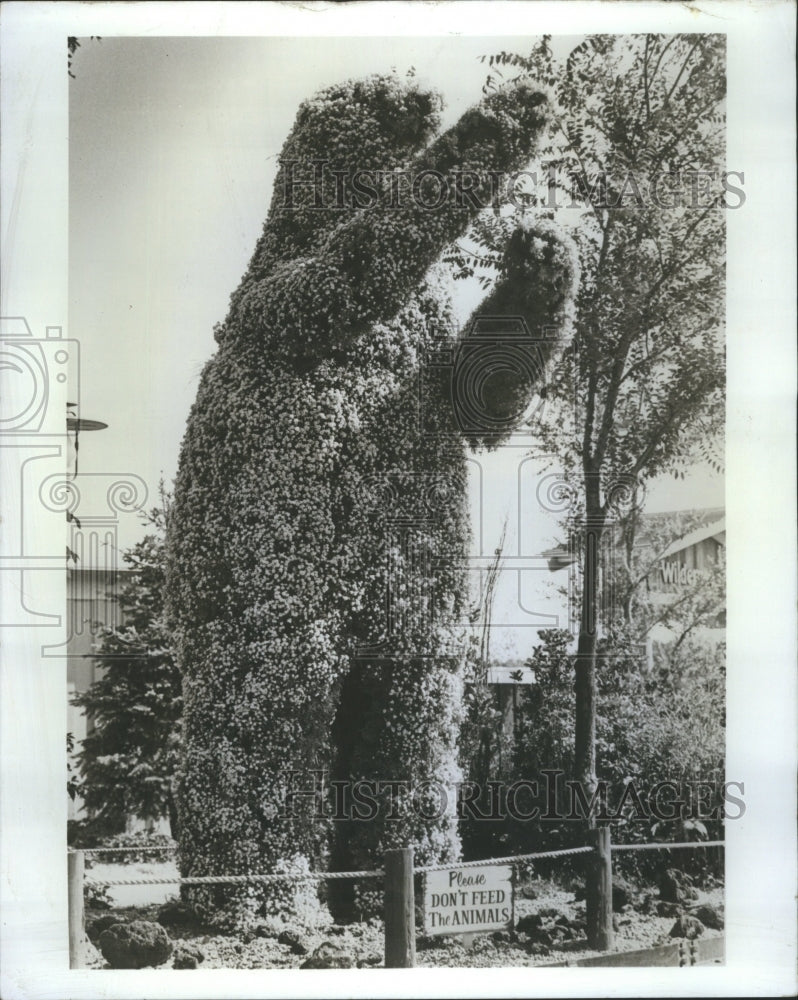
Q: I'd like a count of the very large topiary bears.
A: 1